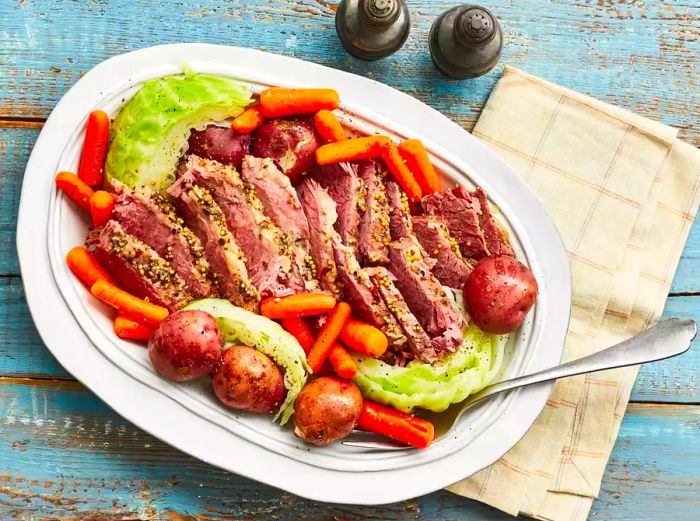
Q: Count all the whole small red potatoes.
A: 6